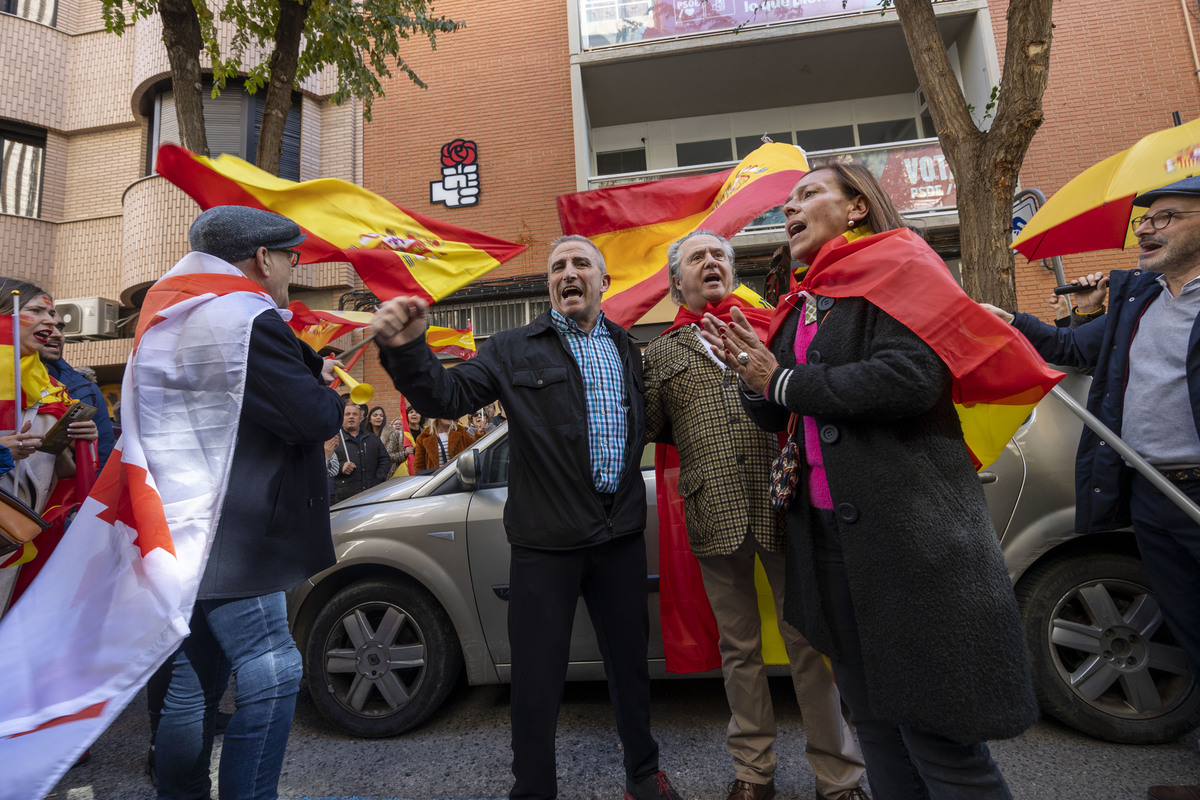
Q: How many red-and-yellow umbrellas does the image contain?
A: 1